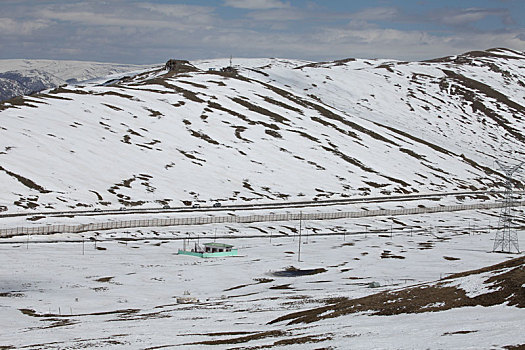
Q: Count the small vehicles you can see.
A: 5